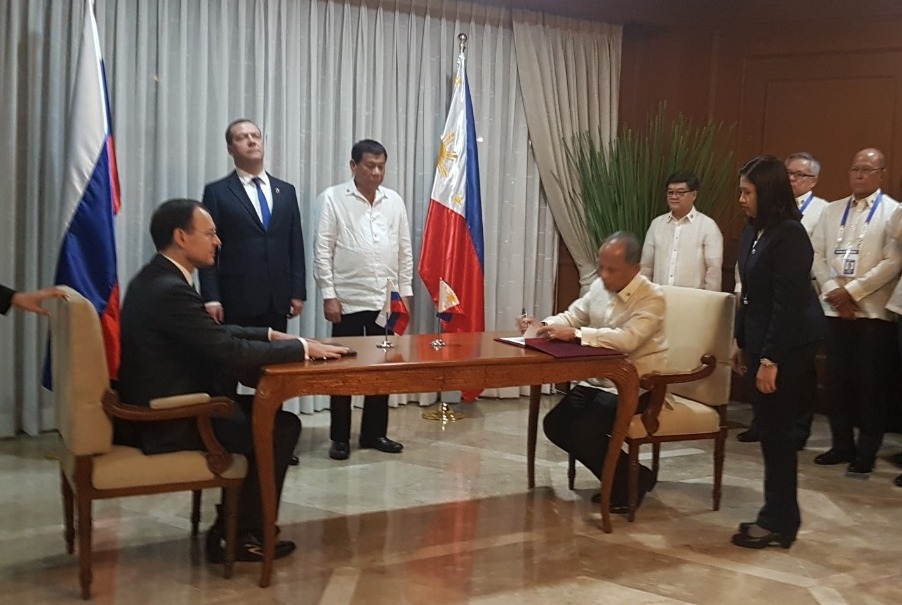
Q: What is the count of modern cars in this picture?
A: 0